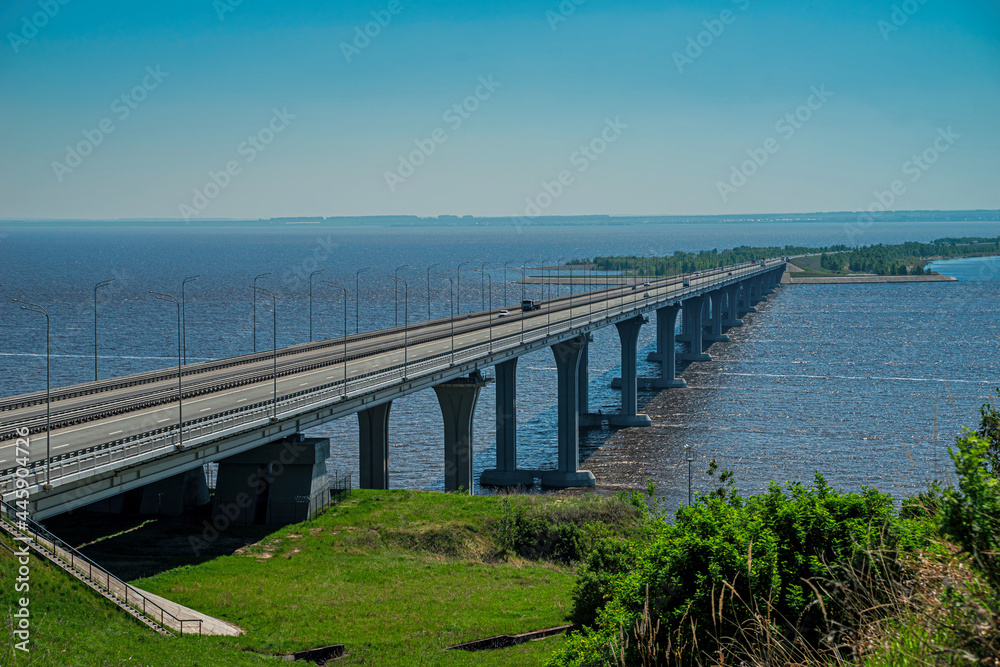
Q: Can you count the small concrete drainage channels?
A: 2